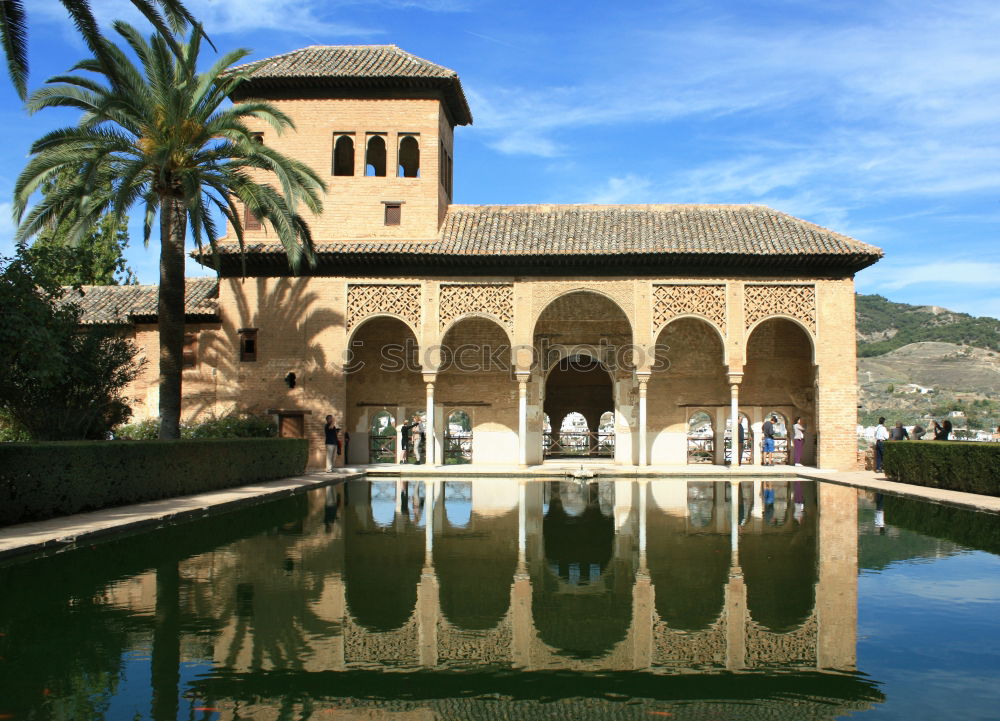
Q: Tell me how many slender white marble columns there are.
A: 4